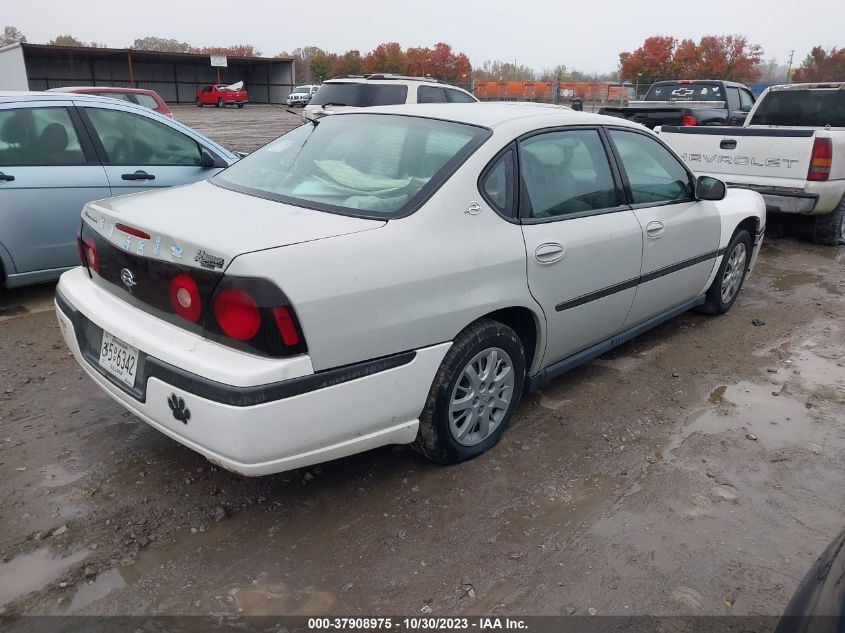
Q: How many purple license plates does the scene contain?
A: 0